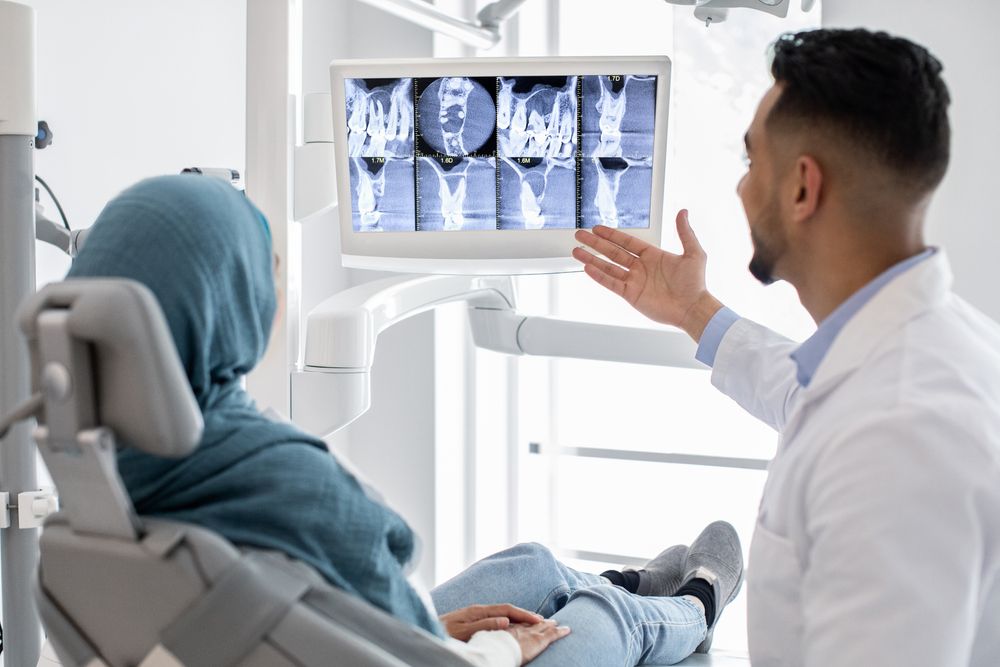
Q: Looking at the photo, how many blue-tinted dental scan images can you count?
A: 8